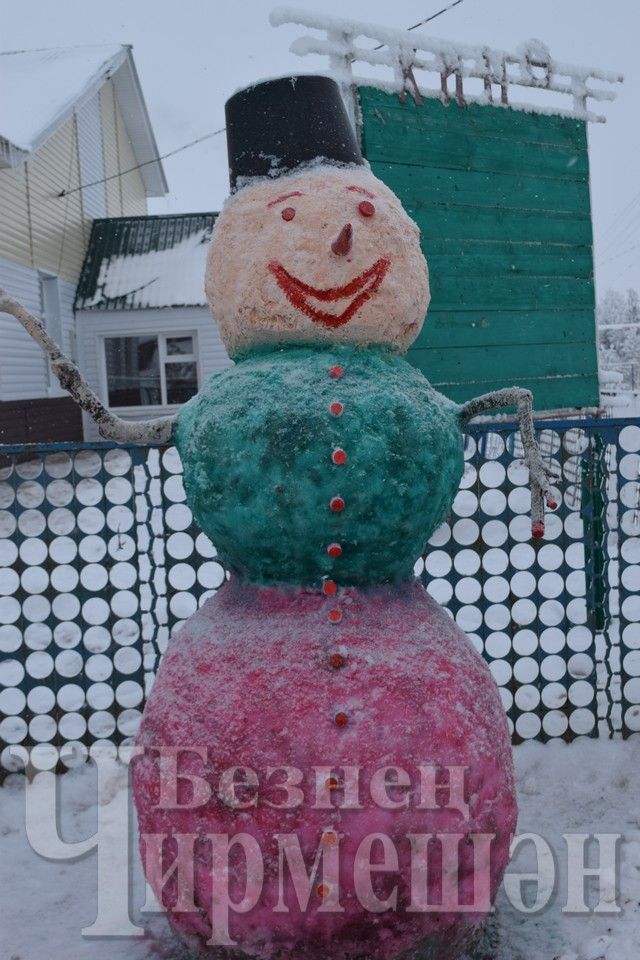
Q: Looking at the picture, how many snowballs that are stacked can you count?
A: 3